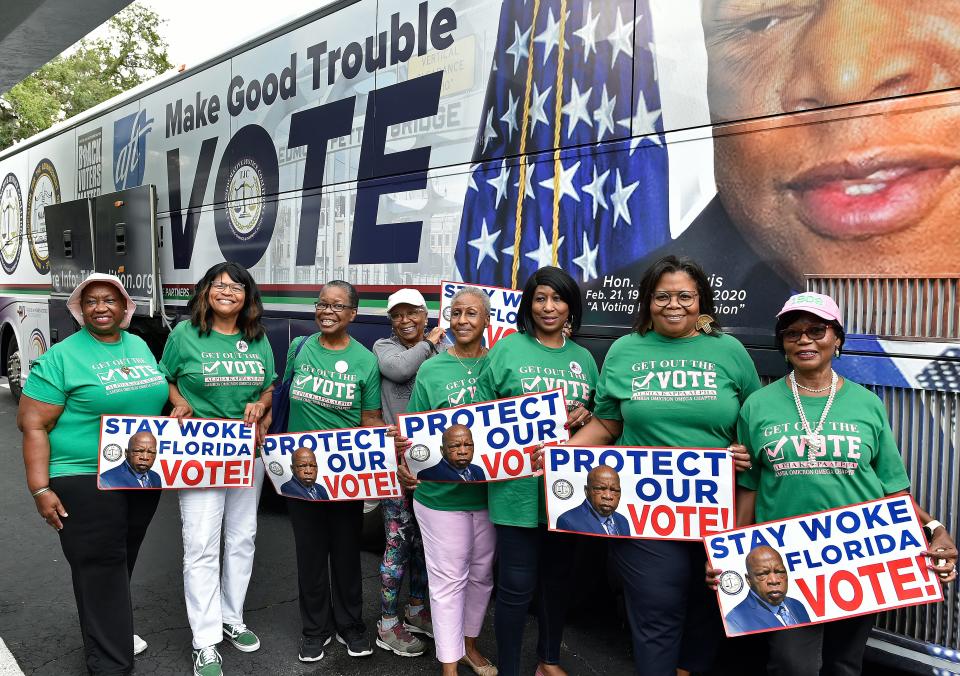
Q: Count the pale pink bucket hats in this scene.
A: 1